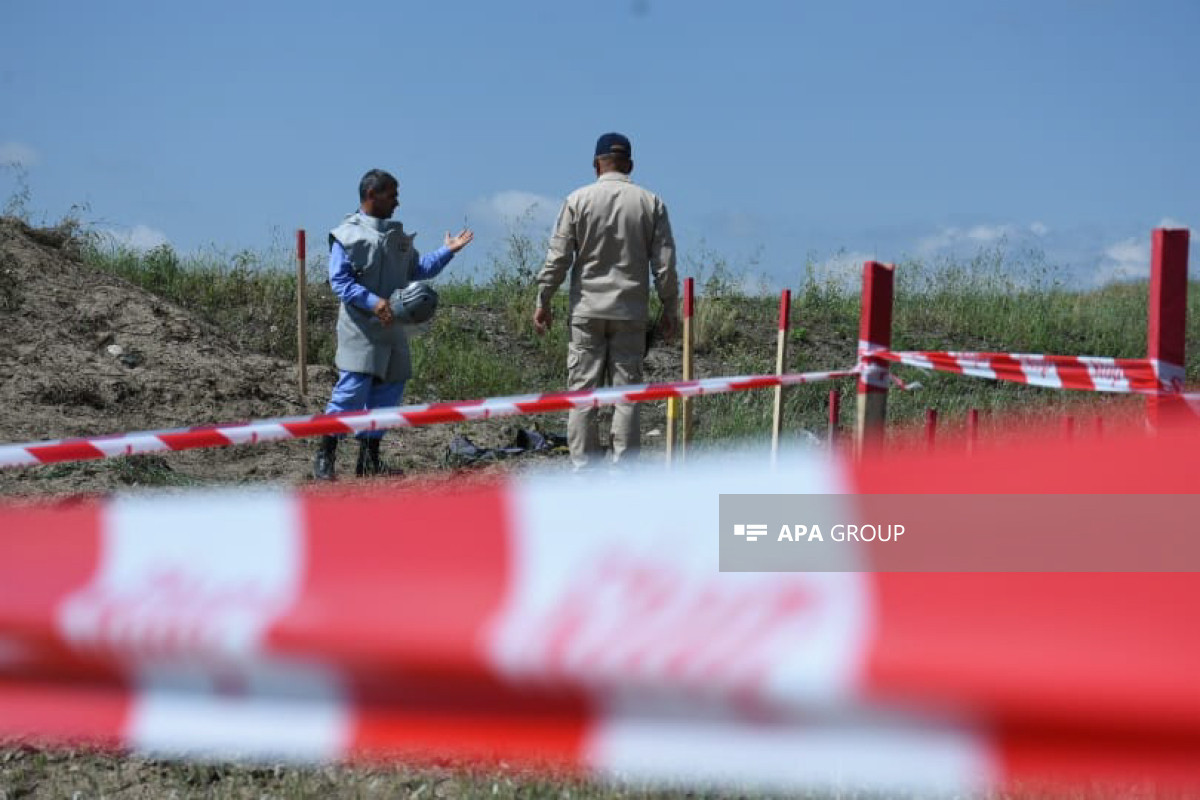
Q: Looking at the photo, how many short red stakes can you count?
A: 5